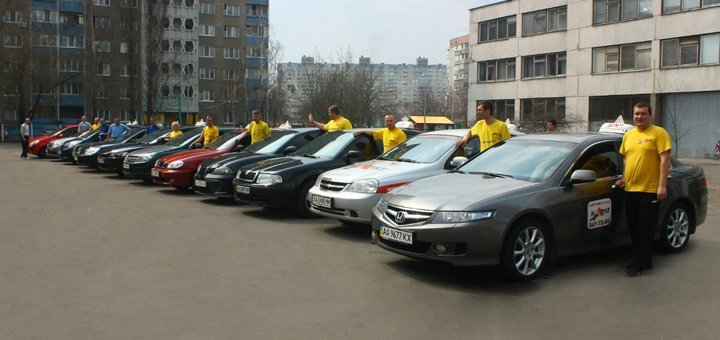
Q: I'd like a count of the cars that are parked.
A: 11